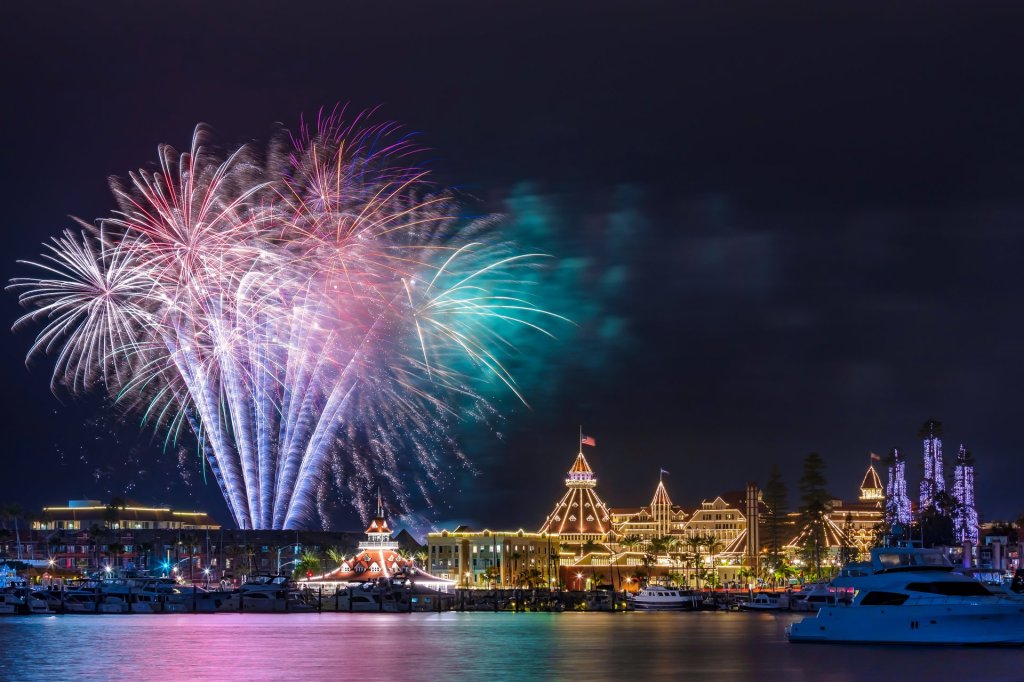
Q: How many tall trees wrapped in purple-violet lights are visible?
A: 3